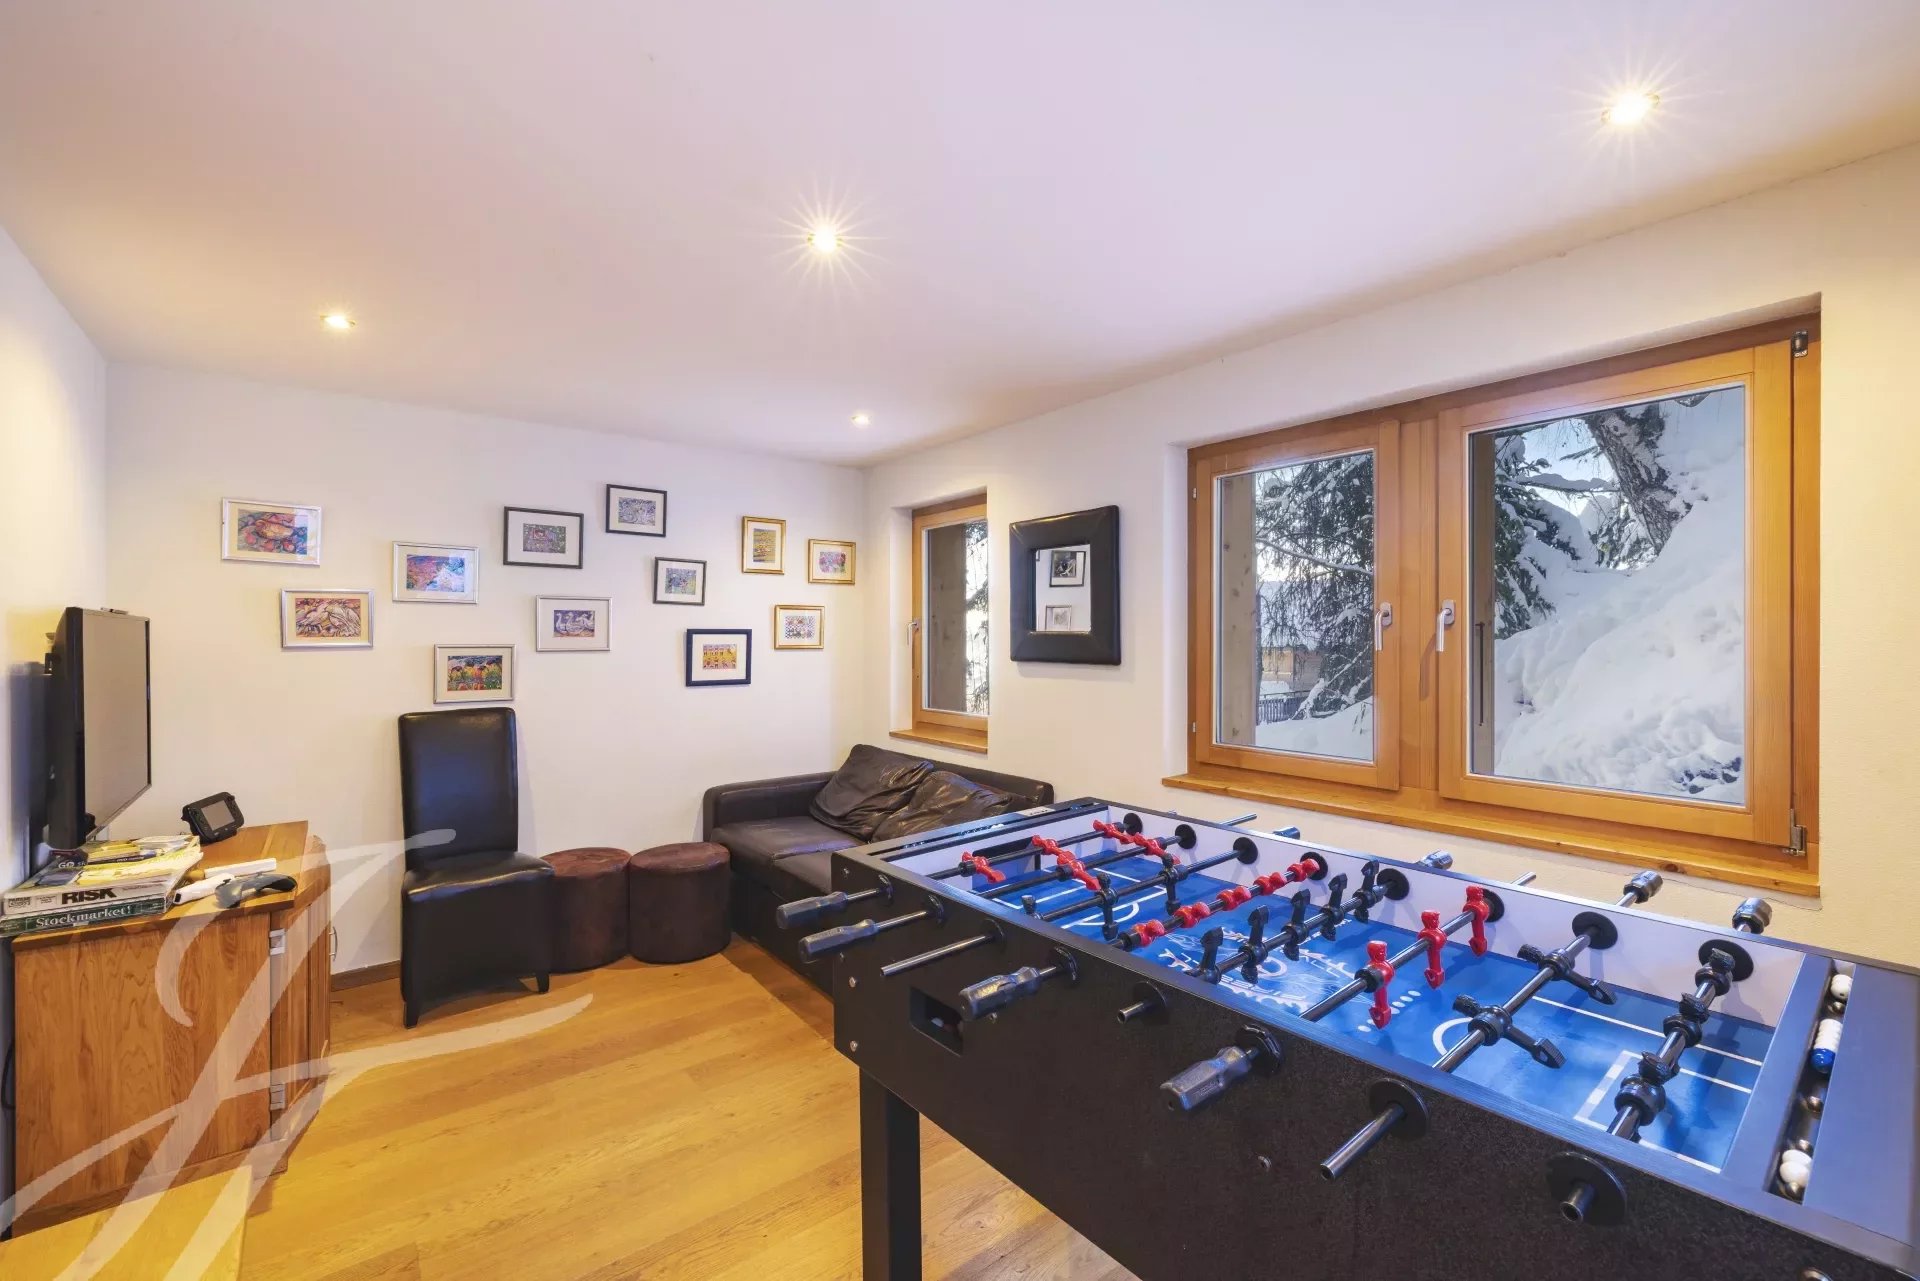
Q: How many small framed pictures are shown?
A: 12